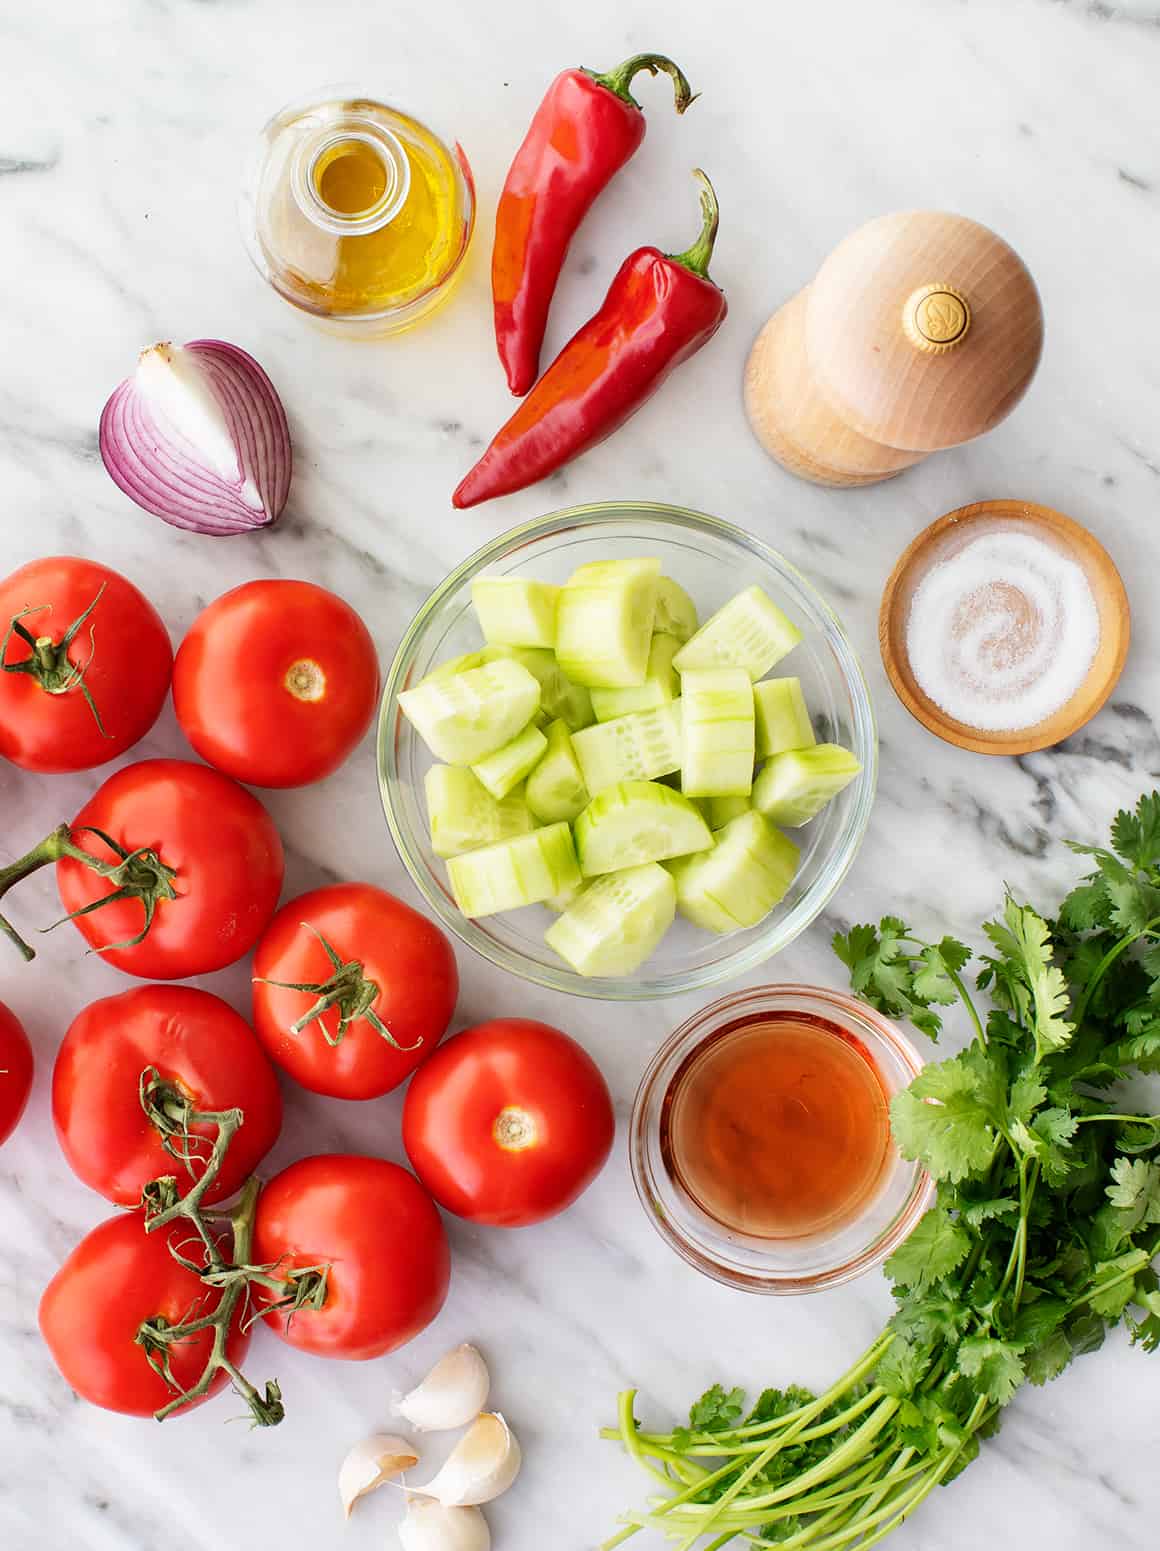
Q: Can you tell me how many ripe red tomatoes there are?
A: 9